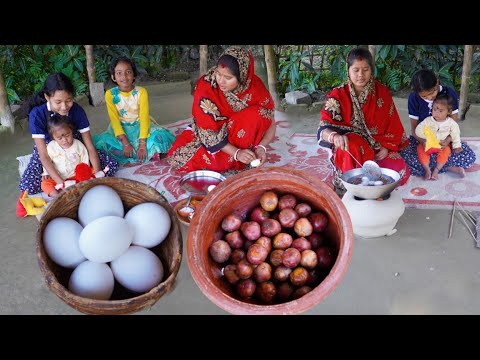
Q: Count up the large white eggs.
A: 6